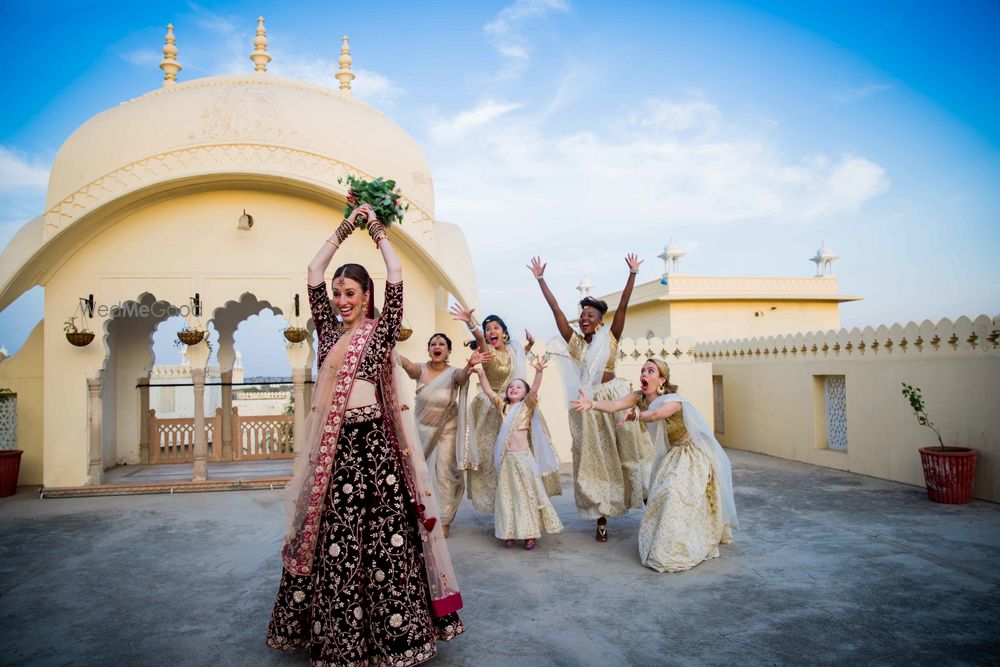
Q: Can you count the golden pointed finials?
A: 3